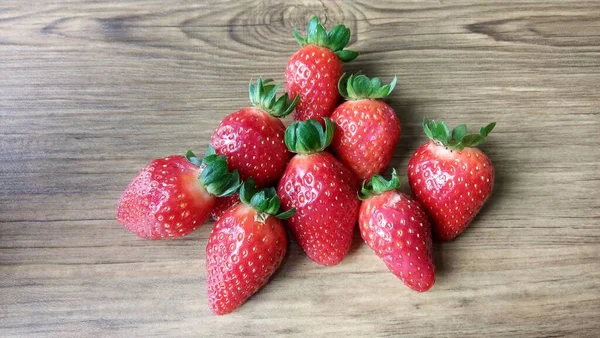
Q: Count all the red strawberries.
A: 8